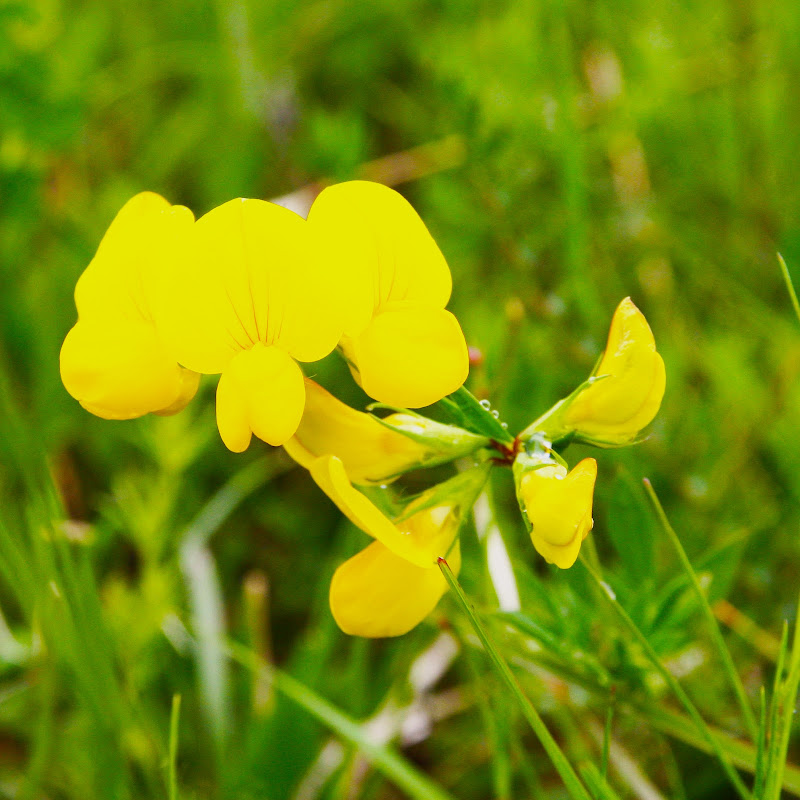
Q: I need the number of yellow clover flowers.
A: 7